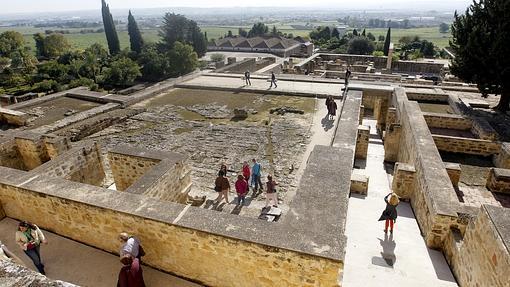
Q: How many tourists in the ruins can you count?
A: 15